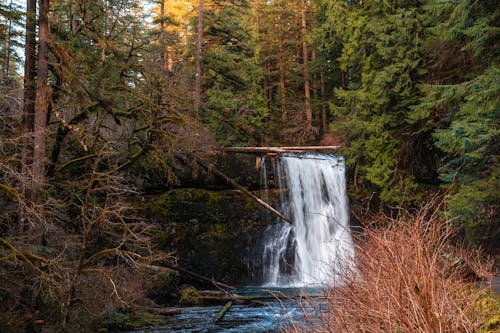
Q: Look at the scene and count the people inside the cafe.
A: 0